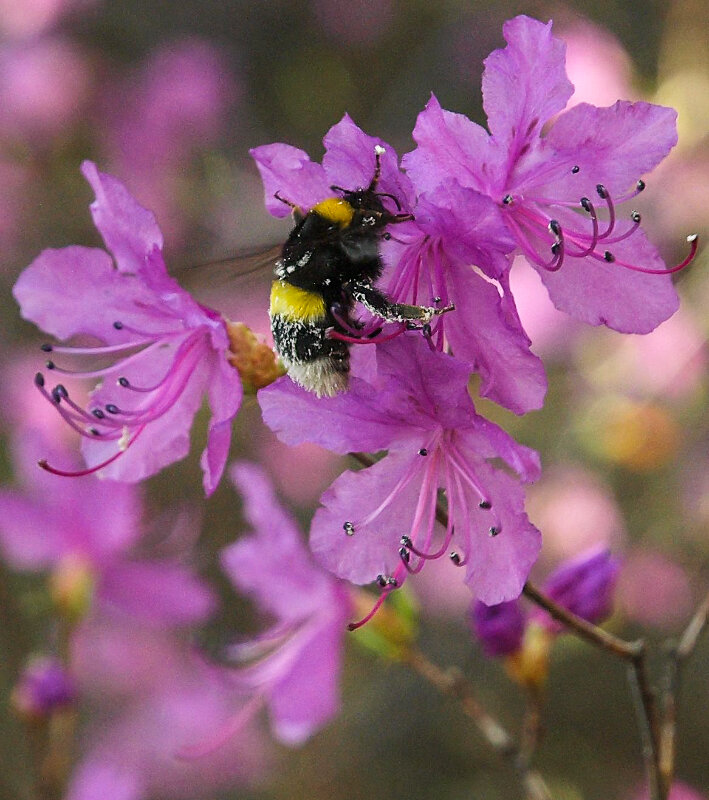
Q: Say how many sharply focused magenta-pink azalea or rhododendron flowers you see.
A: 4